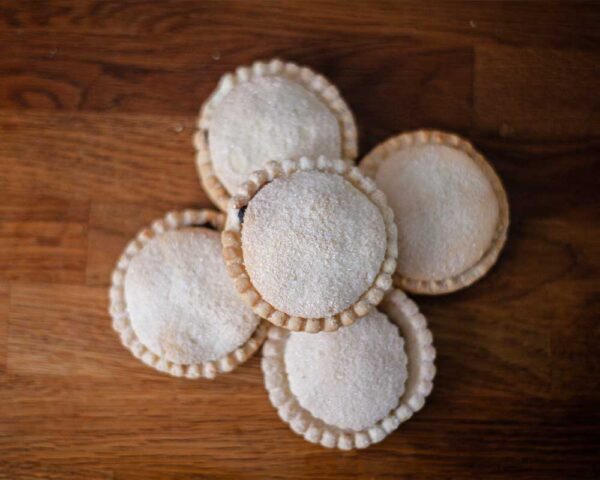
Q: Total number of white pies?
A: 5